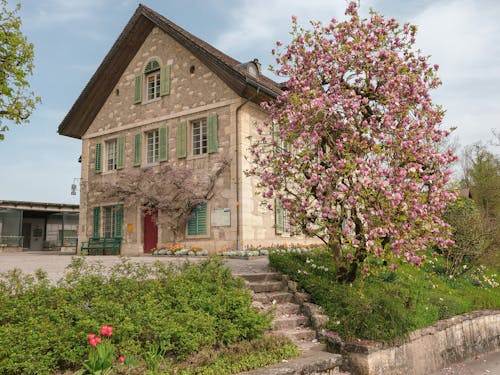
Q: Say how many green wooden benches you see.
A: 1